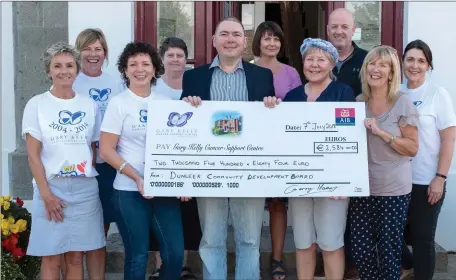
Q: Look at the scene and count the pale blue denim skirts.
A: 1